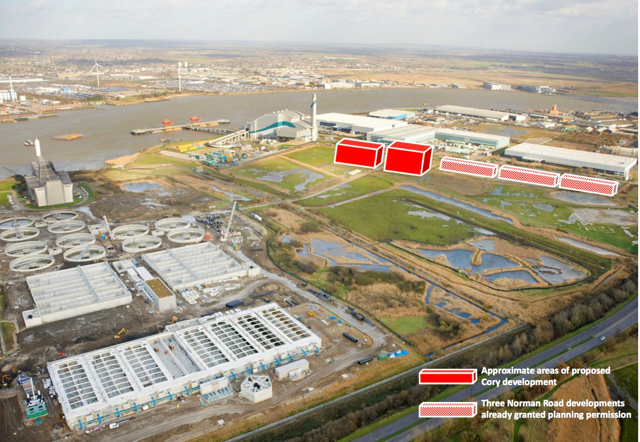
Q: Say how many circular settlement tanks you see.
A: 12